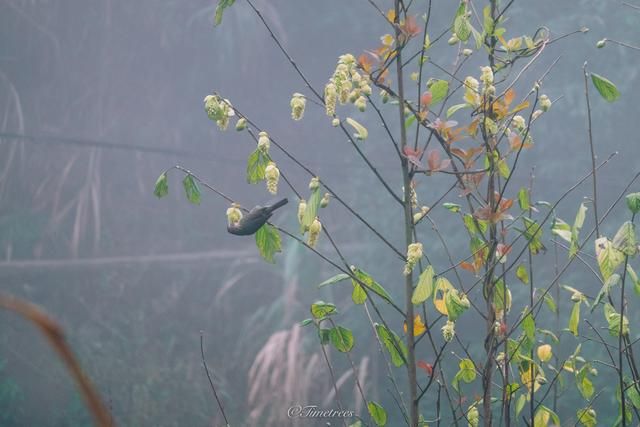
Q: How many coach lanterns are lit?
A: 0